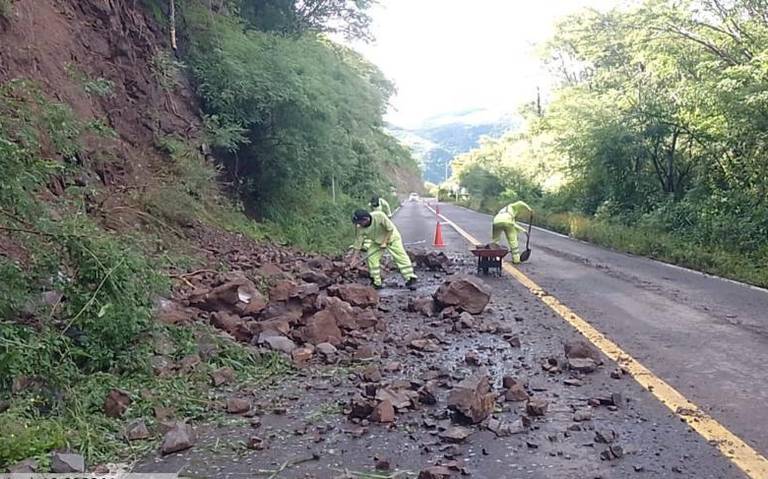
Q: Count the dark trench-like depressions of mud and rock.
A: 0